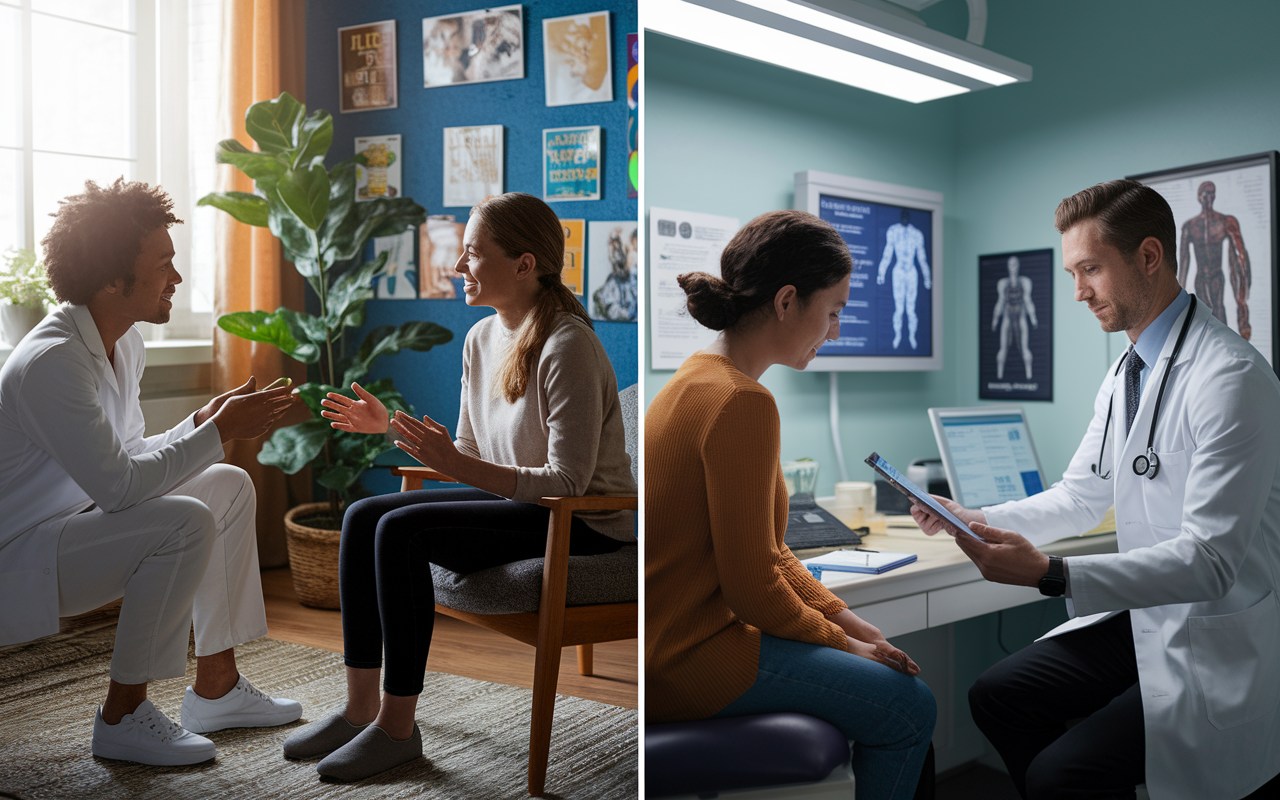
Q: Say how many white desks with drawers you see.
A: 1